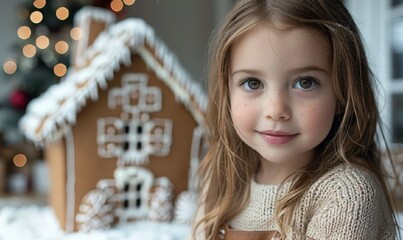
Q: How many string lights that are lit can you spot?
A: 13